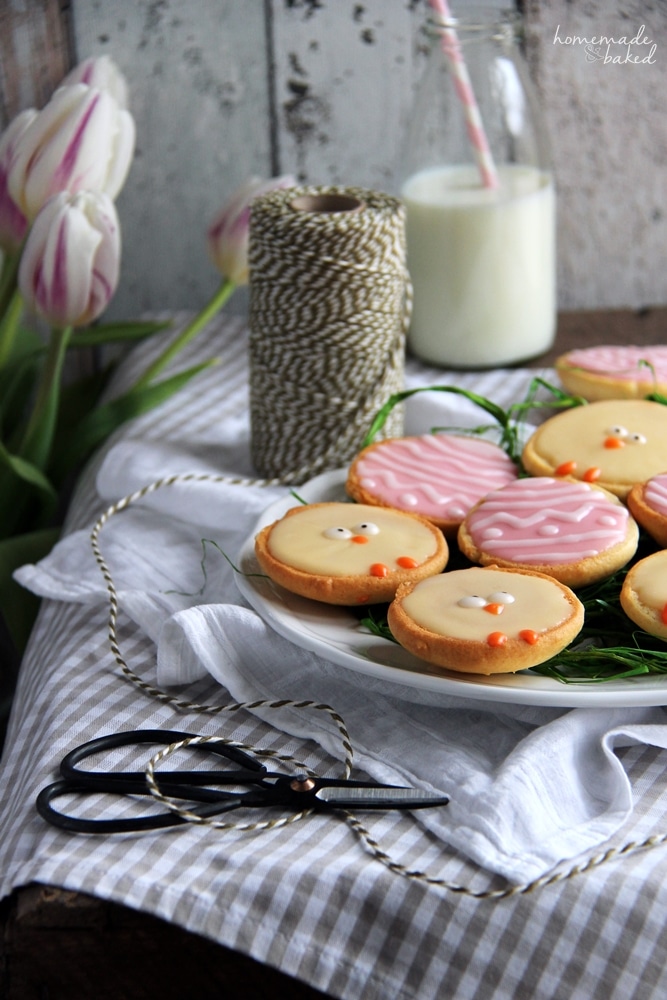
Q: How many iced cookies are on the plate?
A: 8